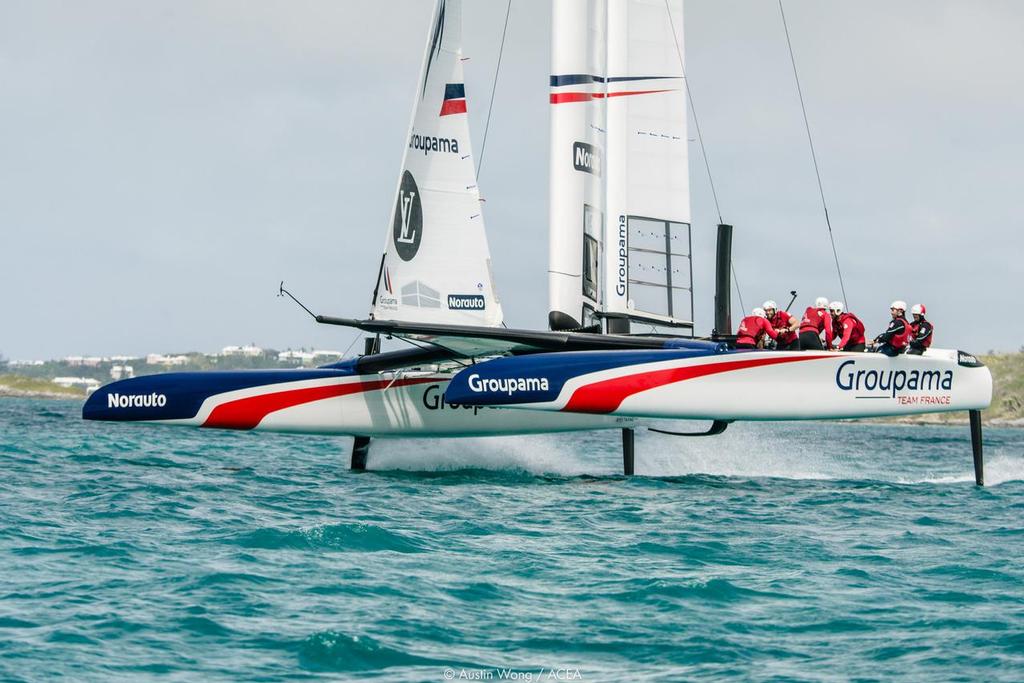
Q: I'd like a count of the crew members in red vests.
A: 6